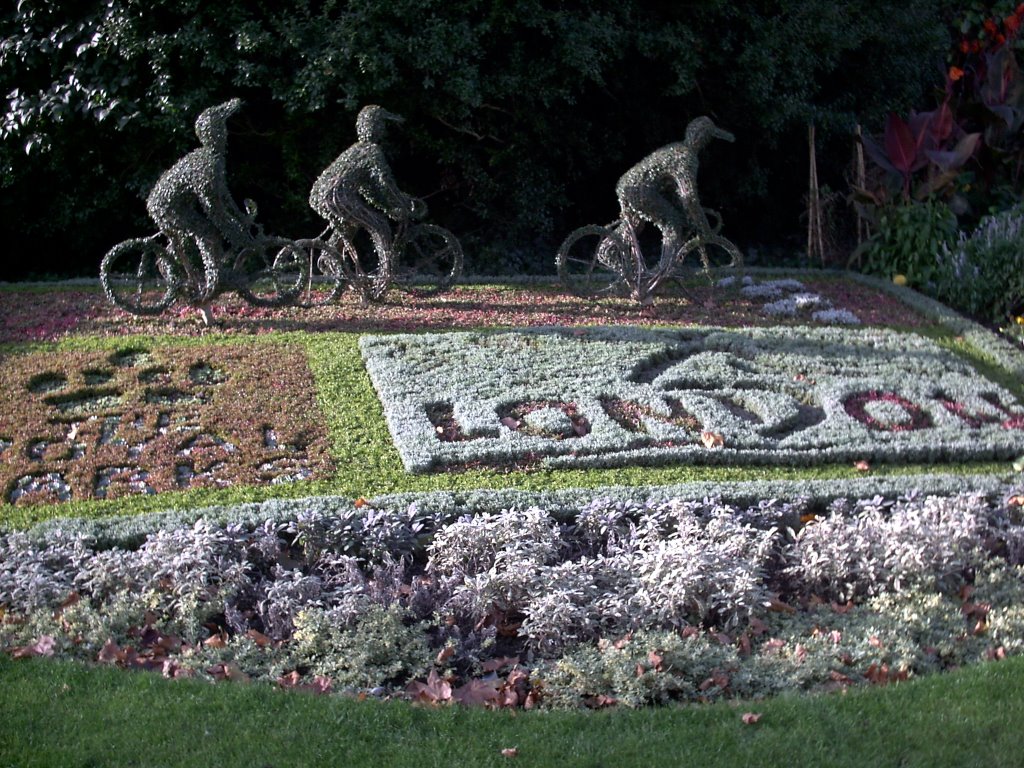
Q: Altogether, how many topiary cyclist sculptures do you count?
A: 3